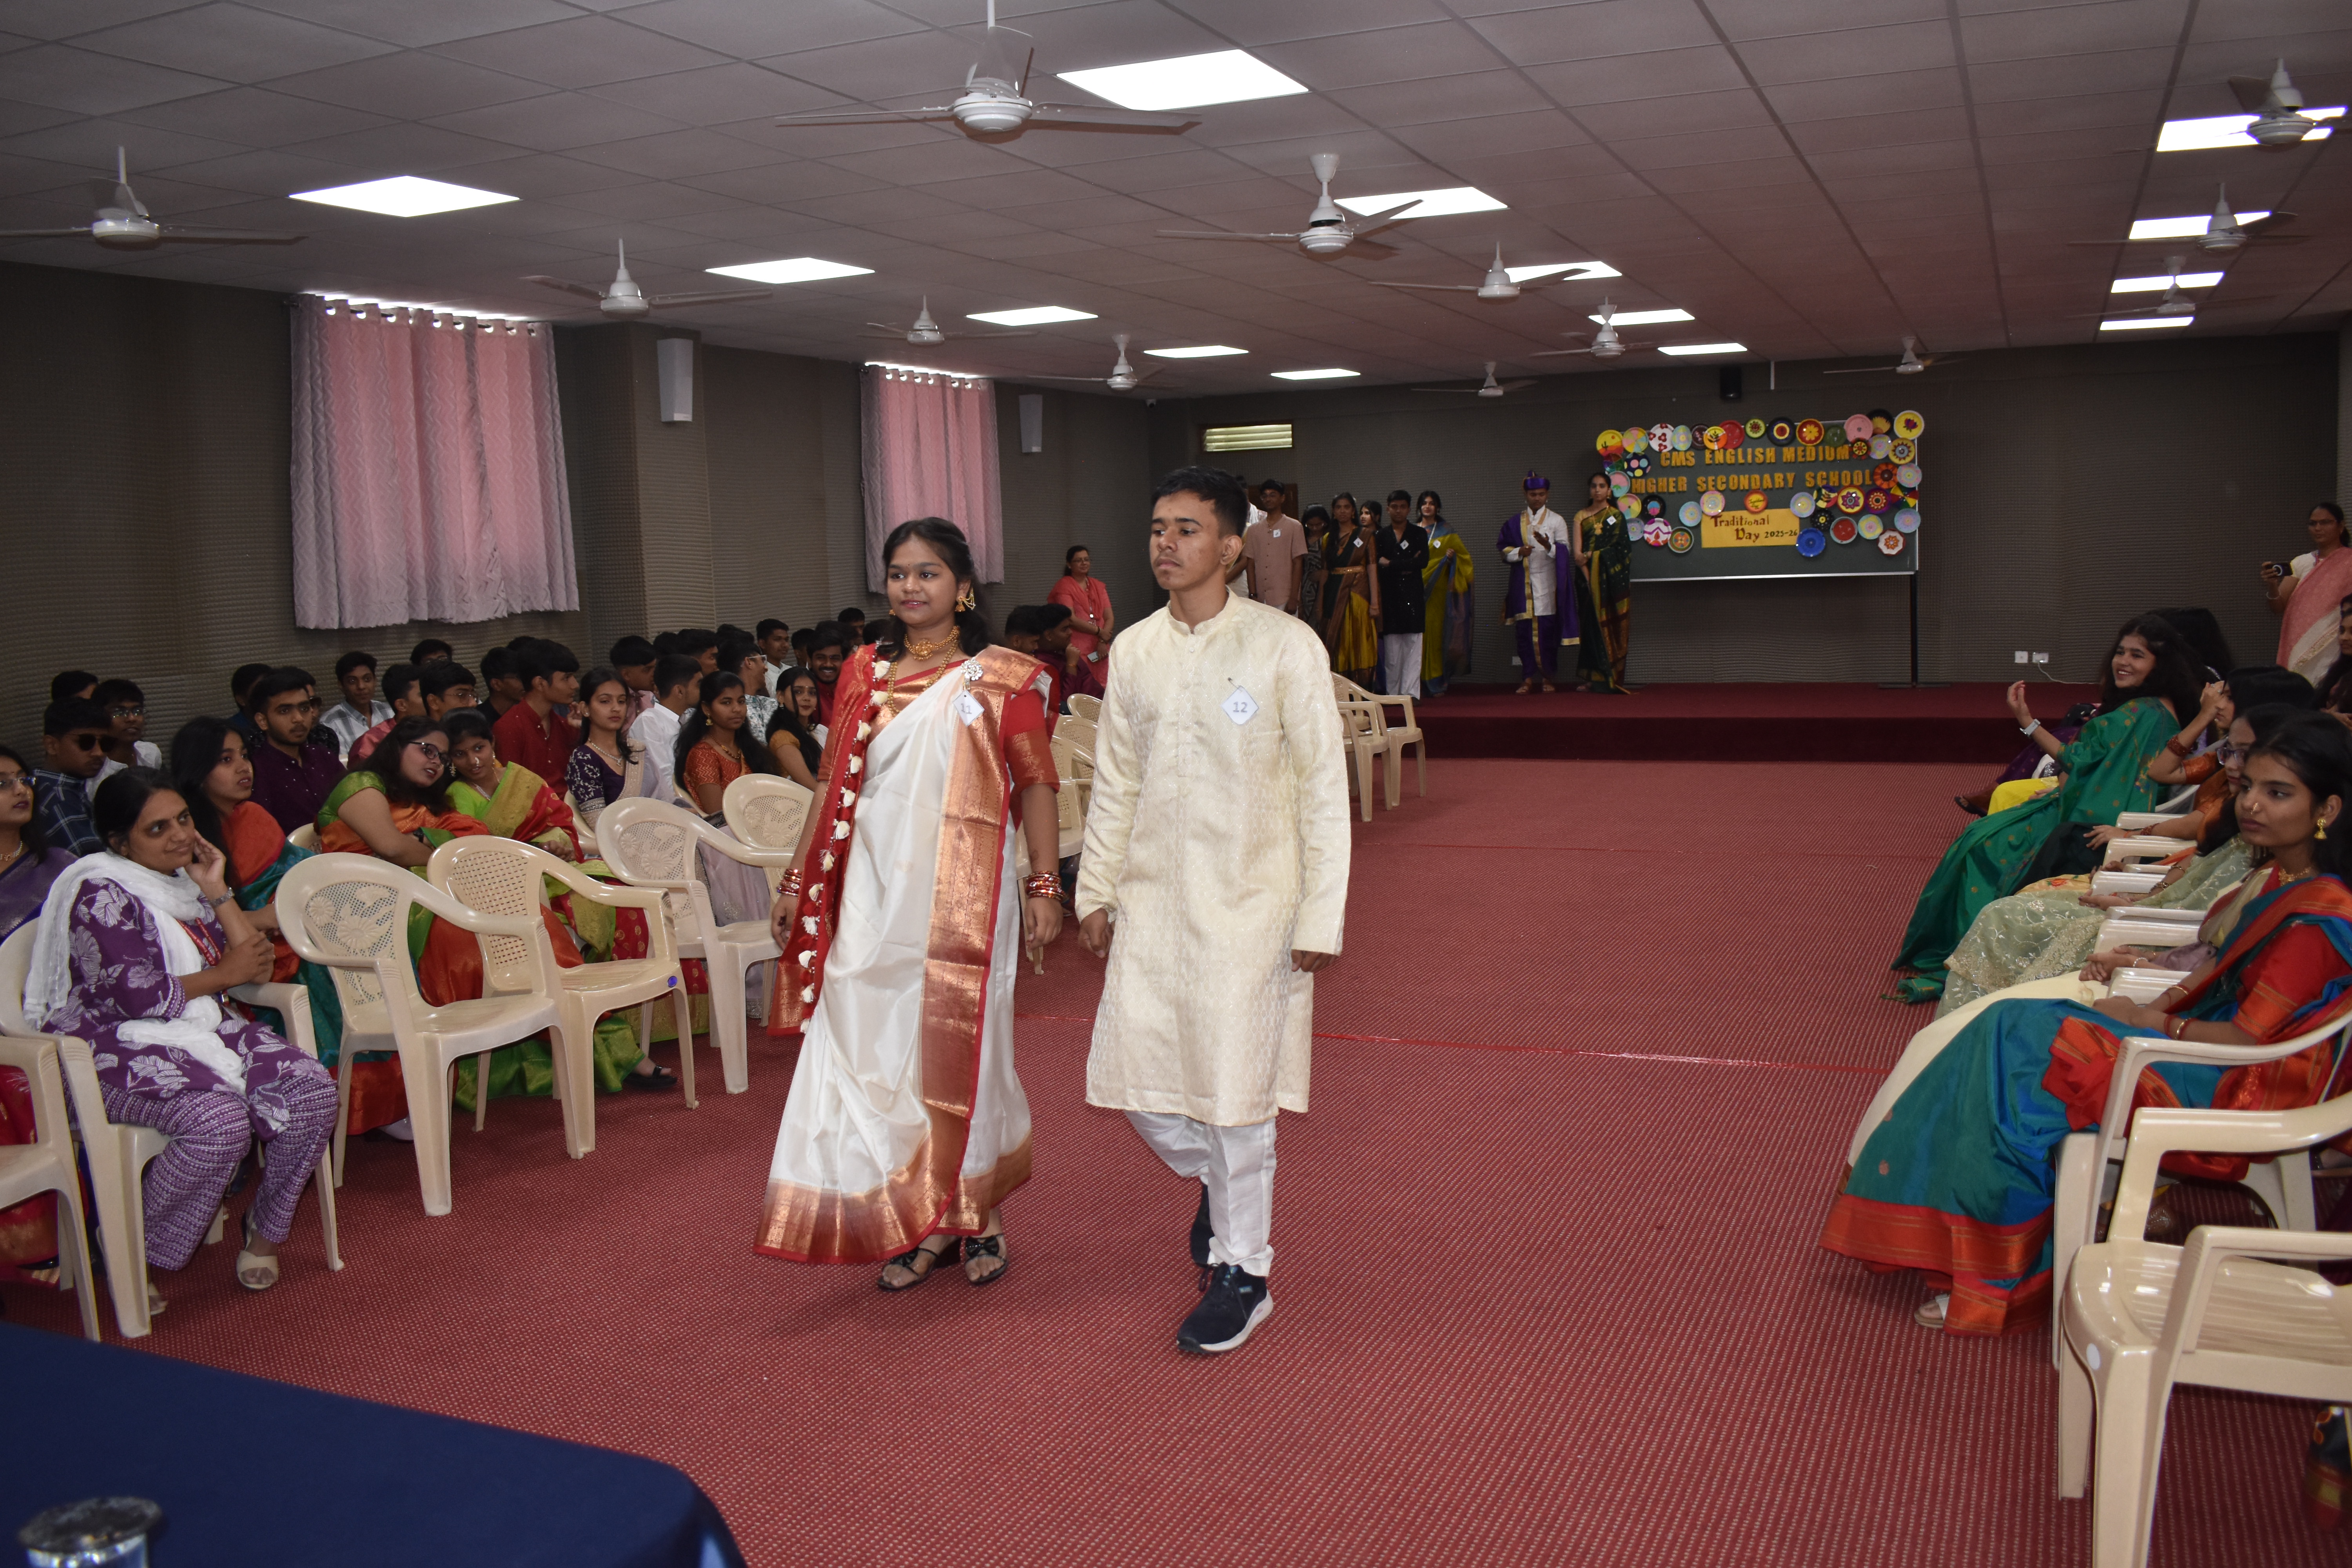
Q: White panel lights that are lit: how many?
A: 14